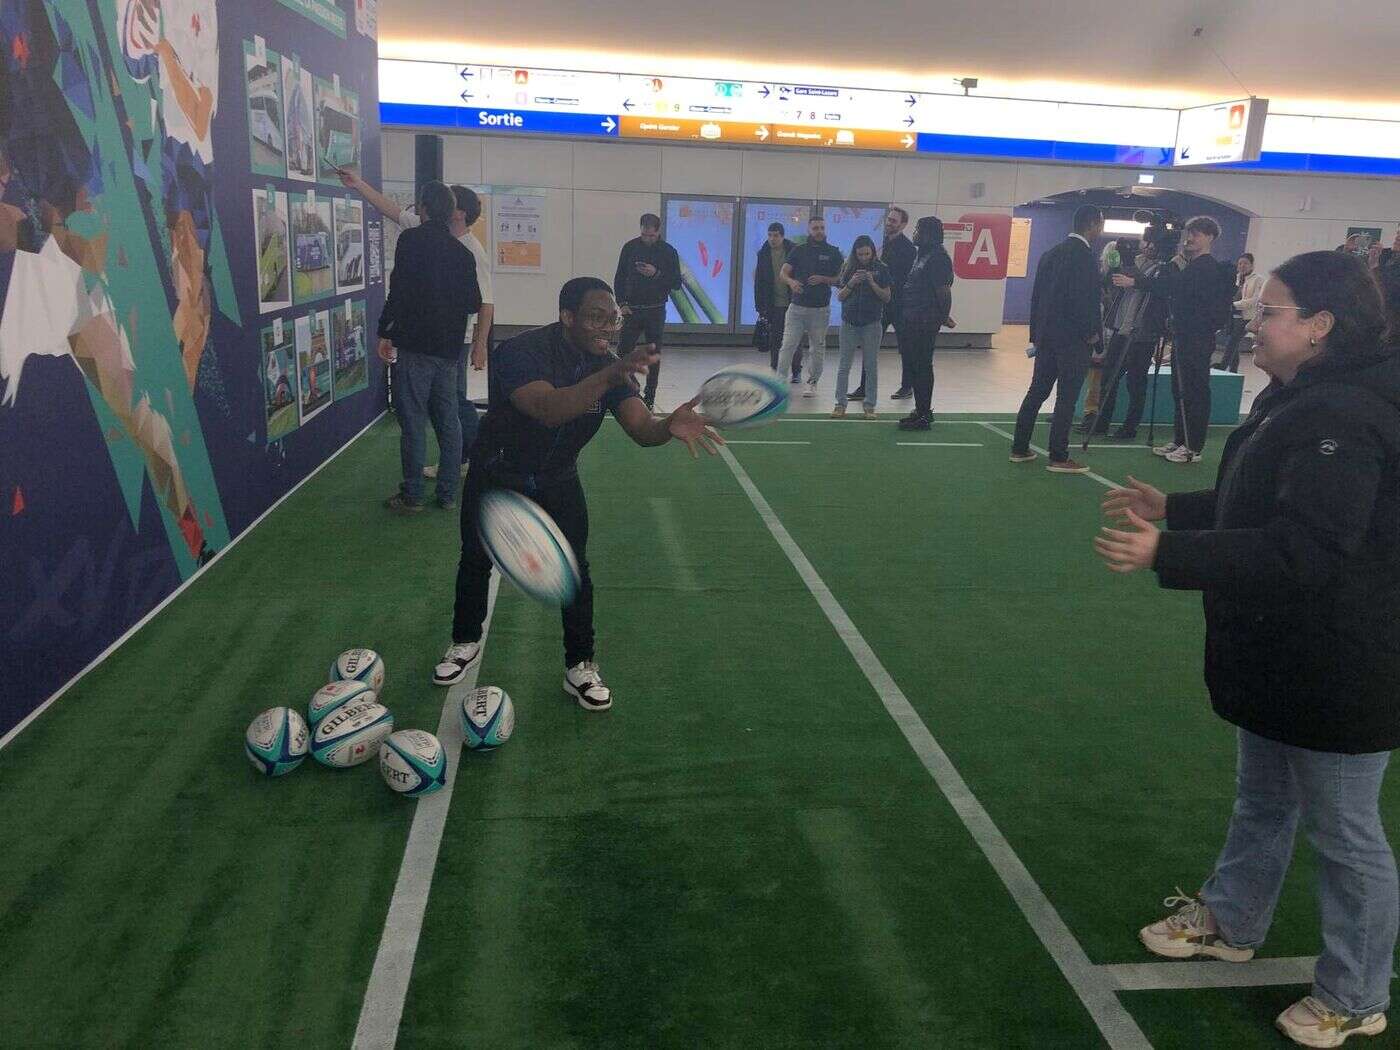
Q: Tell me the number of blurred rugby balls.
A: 2